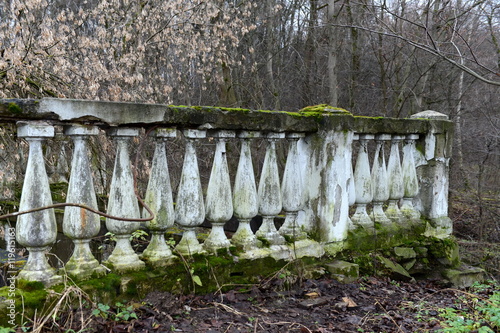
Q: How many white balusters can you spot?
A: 14